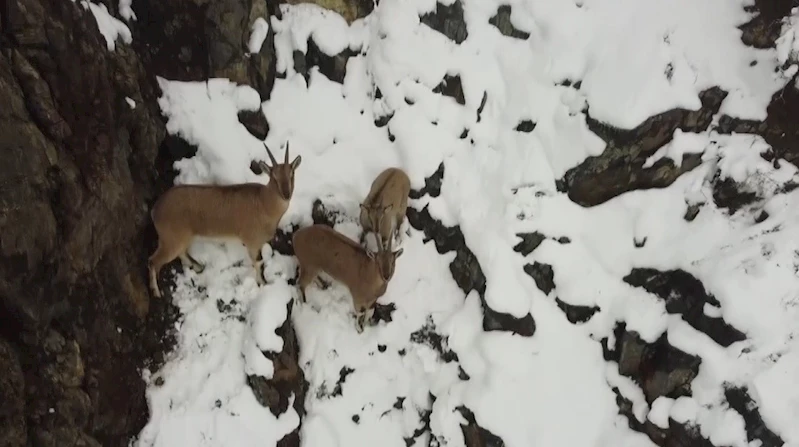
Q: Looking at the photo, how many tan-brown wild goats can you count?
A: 3